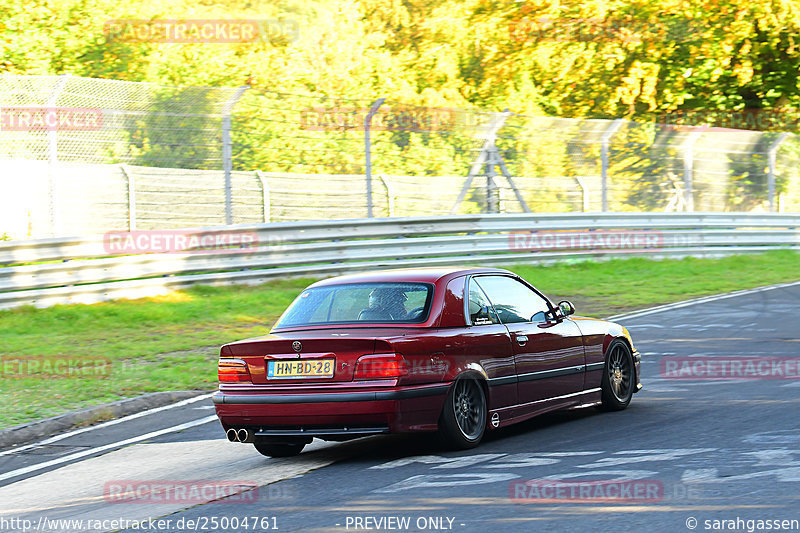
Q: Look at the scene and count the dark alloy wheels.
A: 2